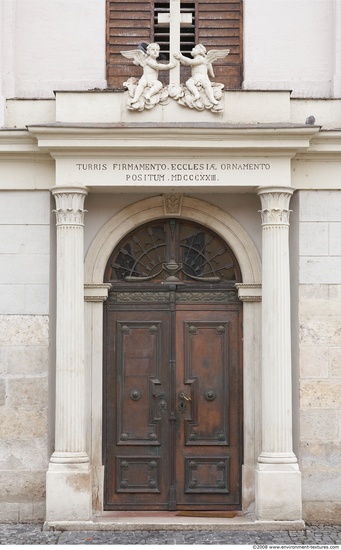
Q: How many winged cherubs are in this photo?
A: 2